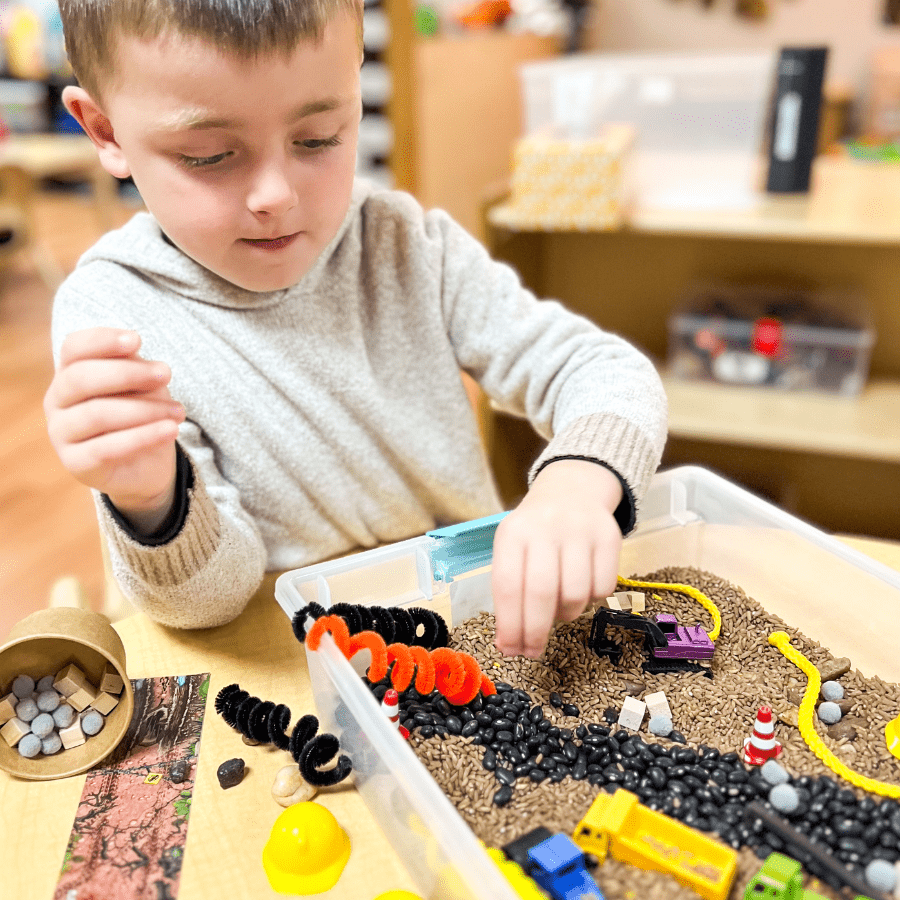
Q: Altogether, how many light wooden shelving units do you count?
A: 1